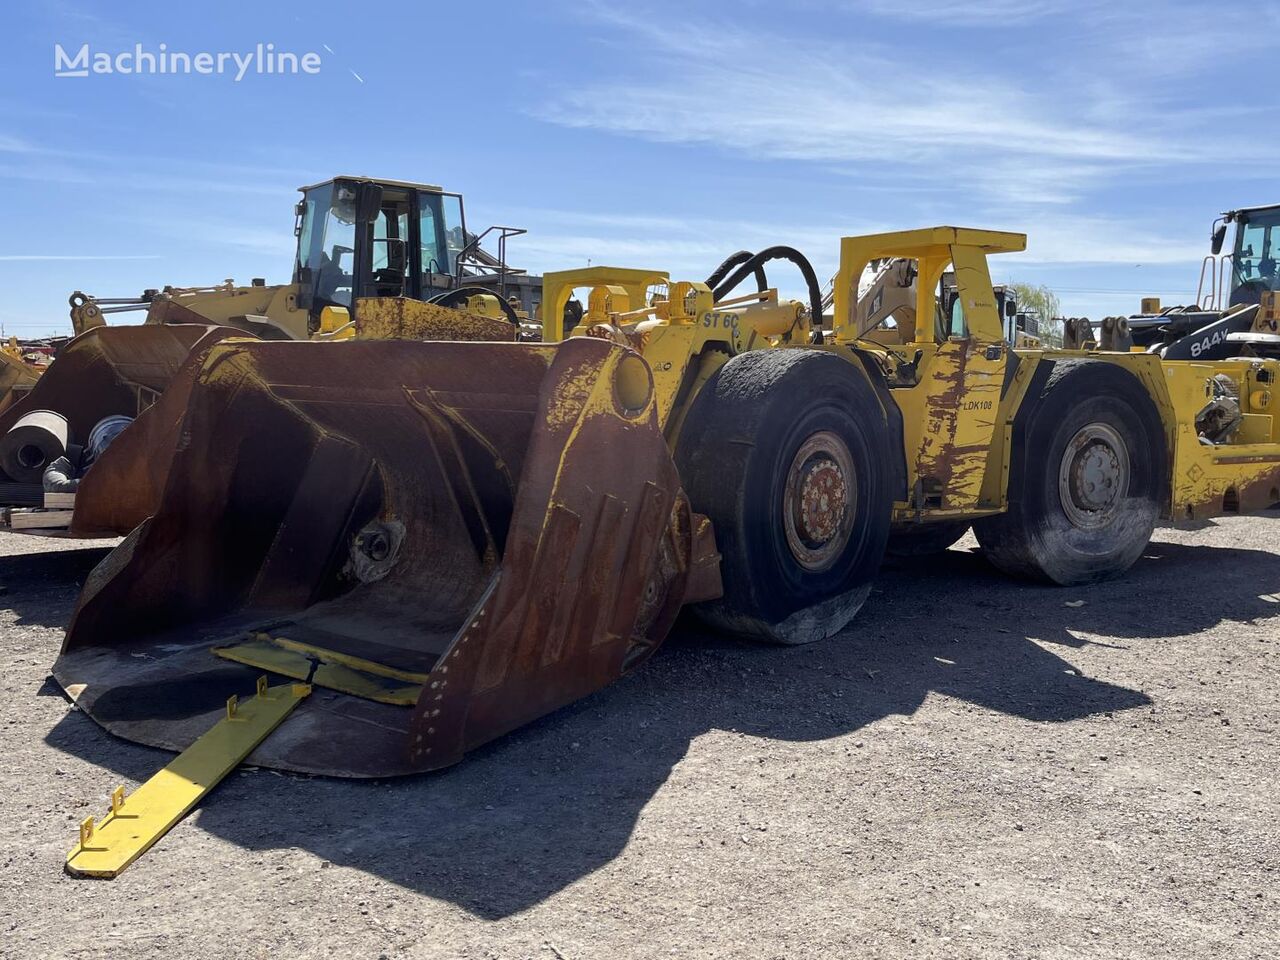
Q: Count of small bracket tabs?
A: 4